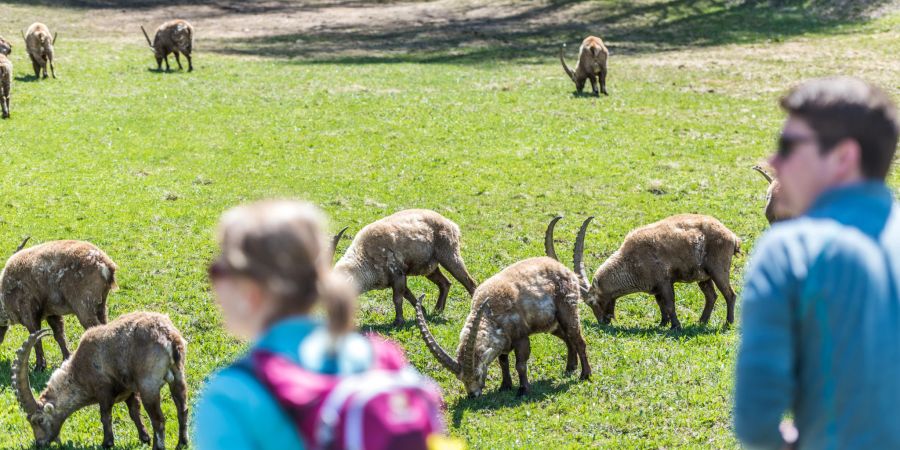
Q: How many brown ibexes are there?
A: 11